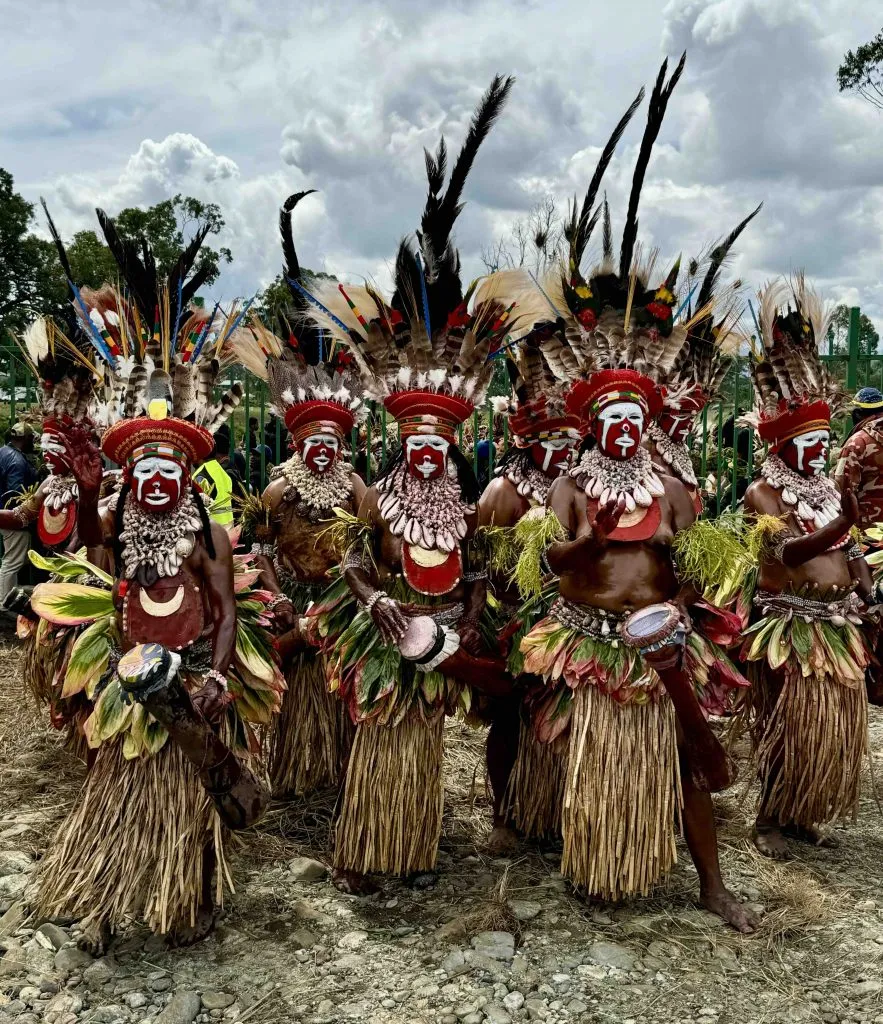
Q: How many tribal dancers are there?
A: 8